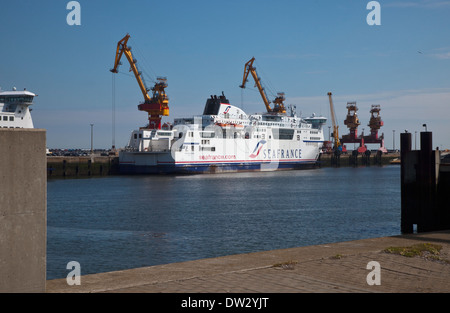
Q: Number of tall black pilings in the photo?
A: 2